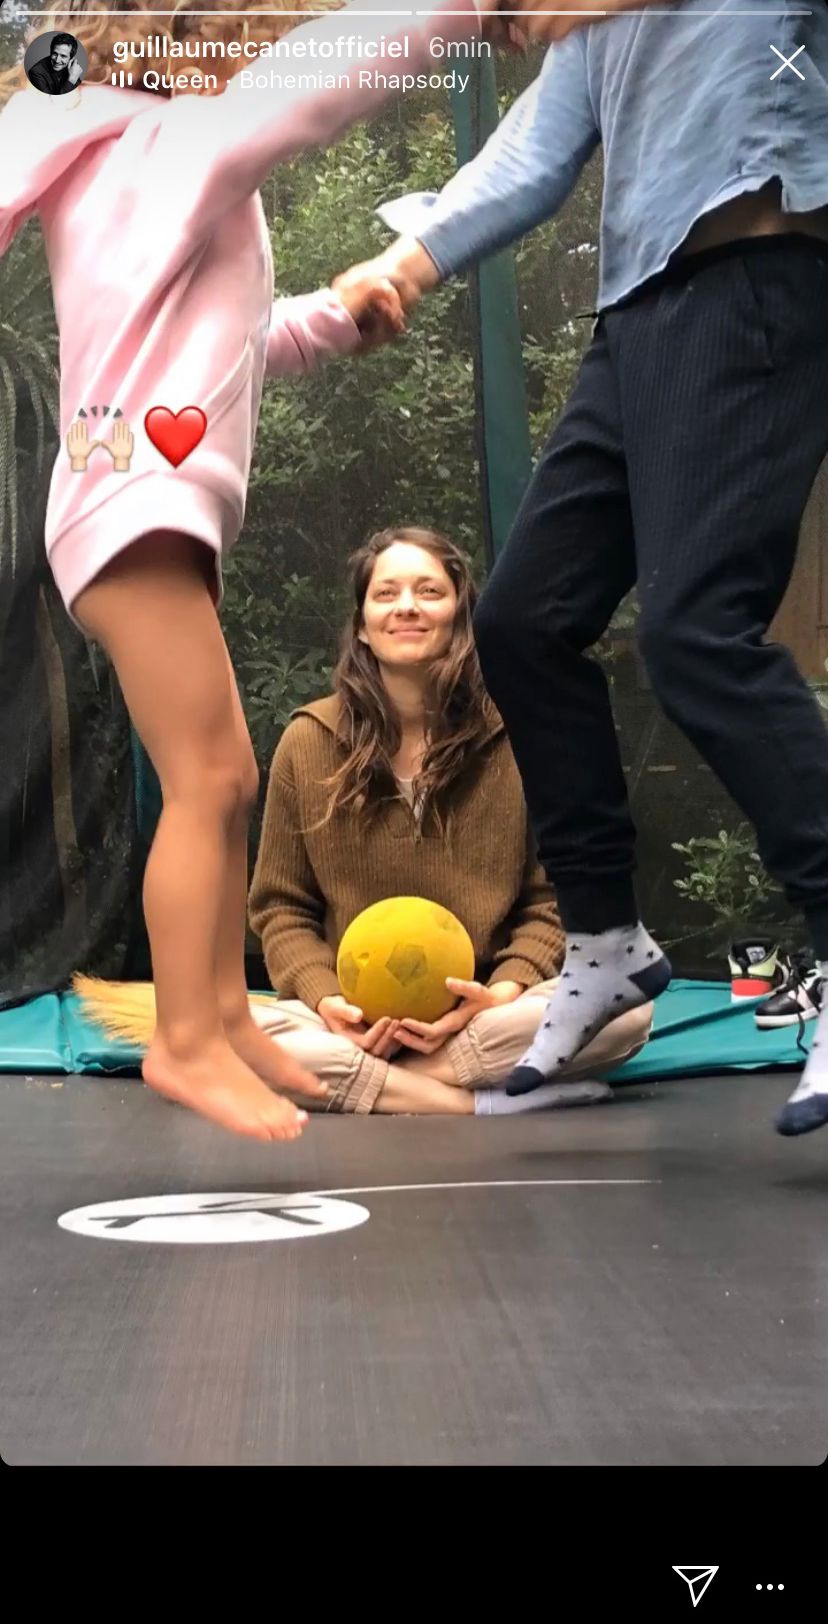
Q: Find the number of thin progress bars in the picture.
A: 2